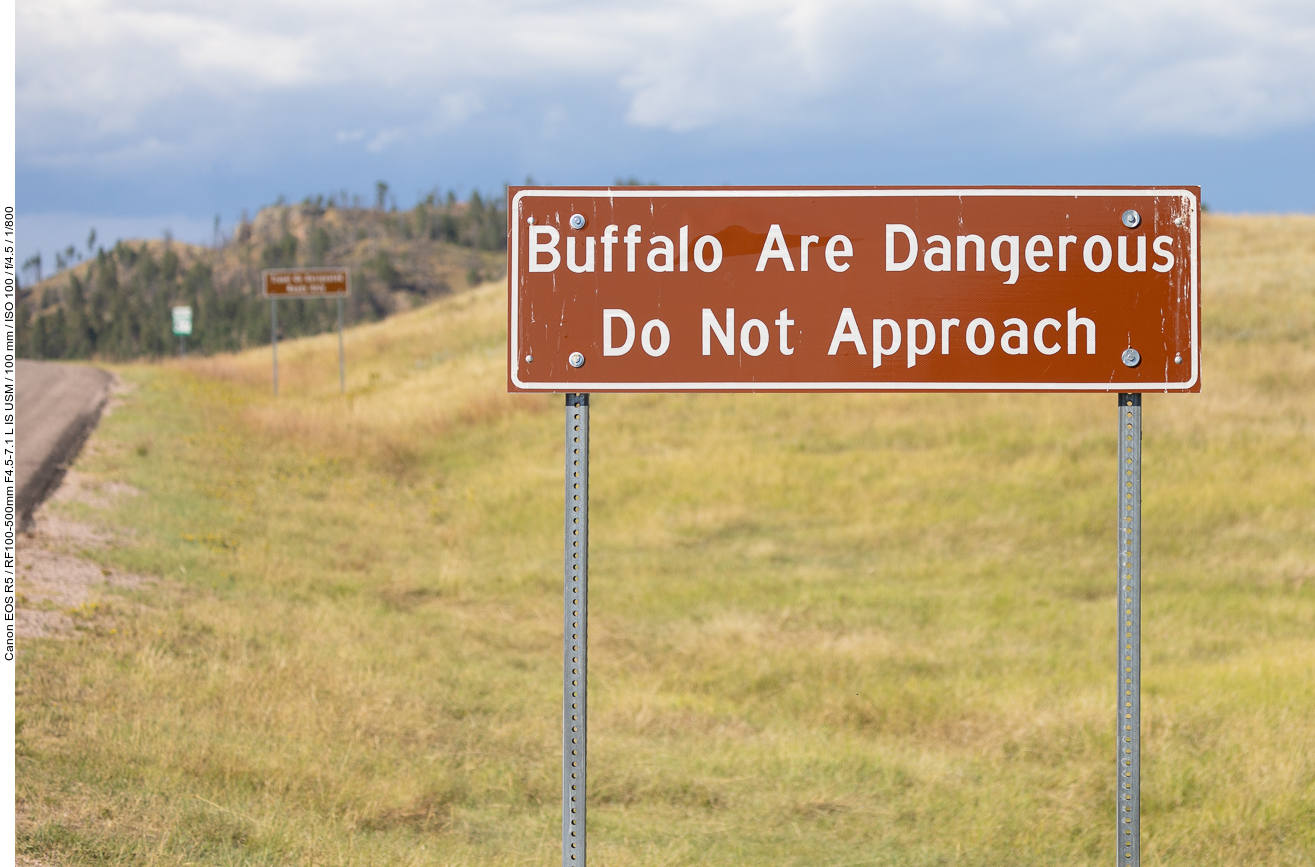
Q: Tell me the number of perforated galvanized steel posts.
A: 2